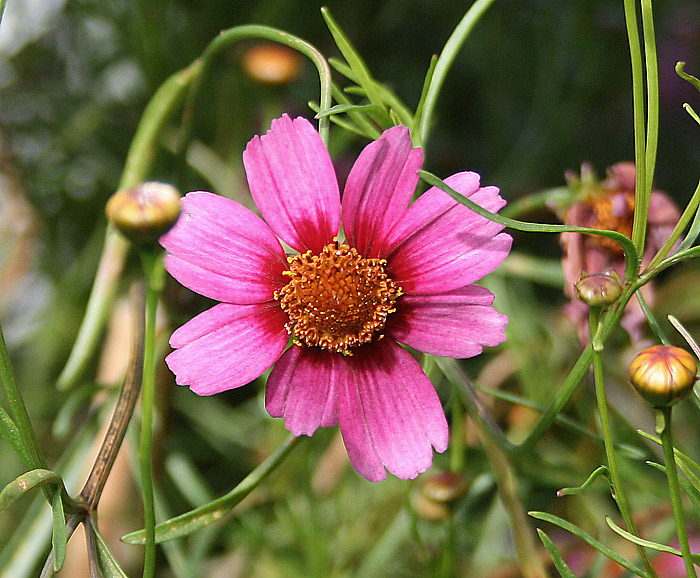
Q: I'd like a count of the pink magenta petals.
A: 8